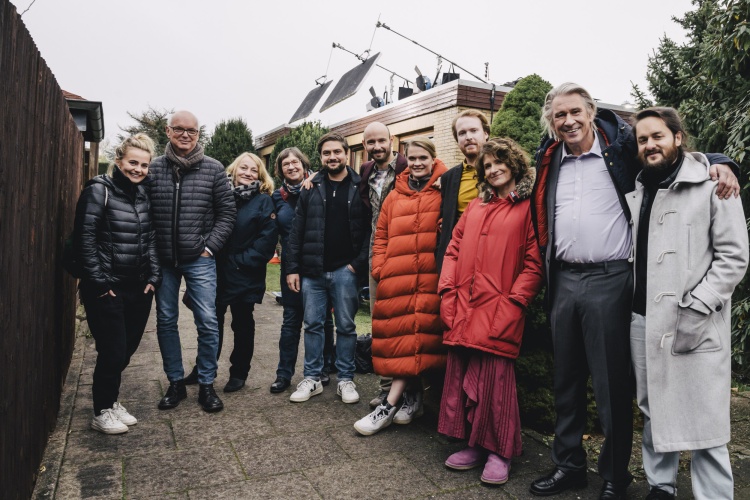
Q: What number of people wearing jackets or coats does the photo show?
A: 11